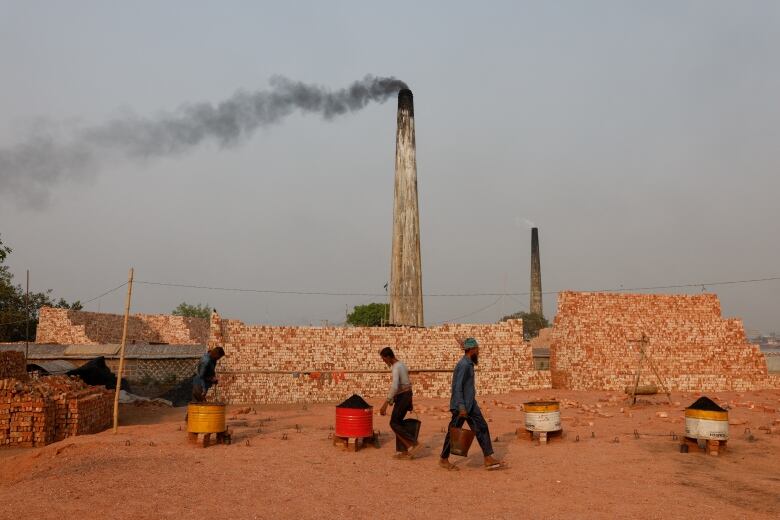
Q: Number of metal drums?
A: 4